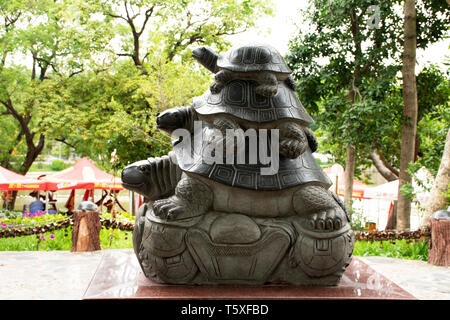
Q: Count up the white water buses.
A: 0